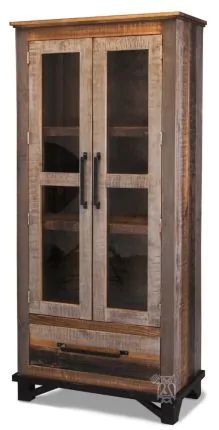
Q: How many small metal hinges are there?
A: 8